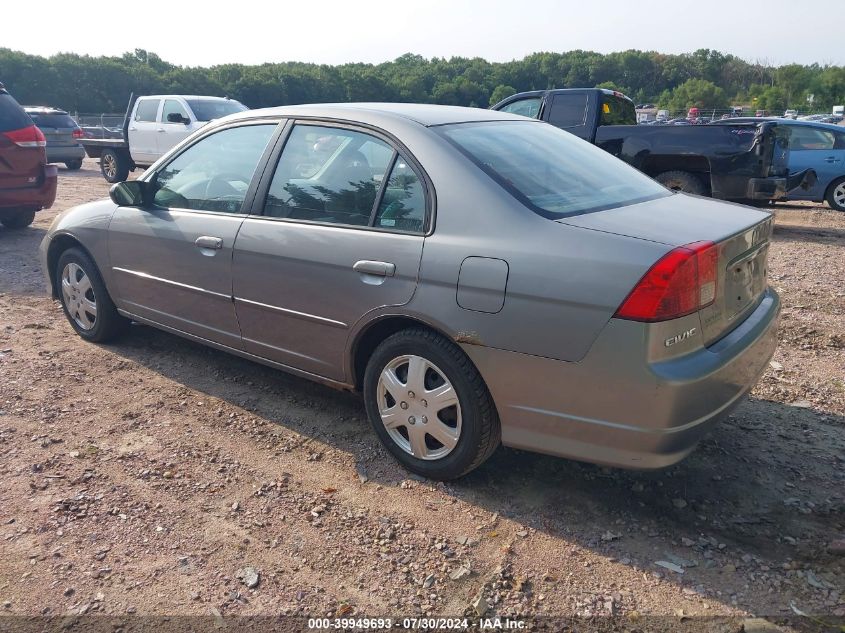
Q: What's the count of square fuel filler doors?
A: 1